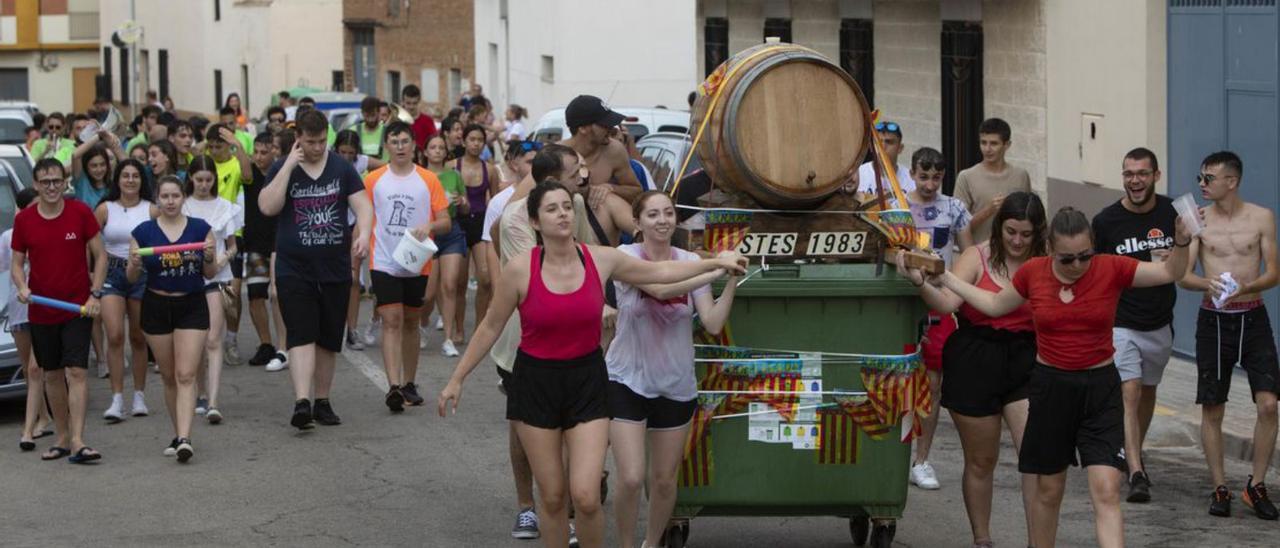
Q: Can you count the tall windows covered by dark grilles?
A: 4